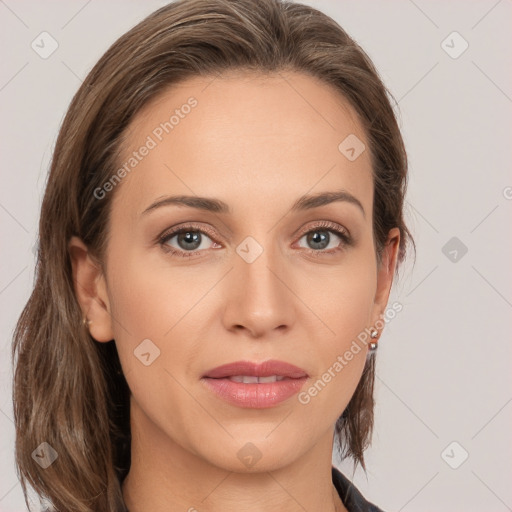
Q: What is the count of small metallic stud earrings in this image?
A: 2